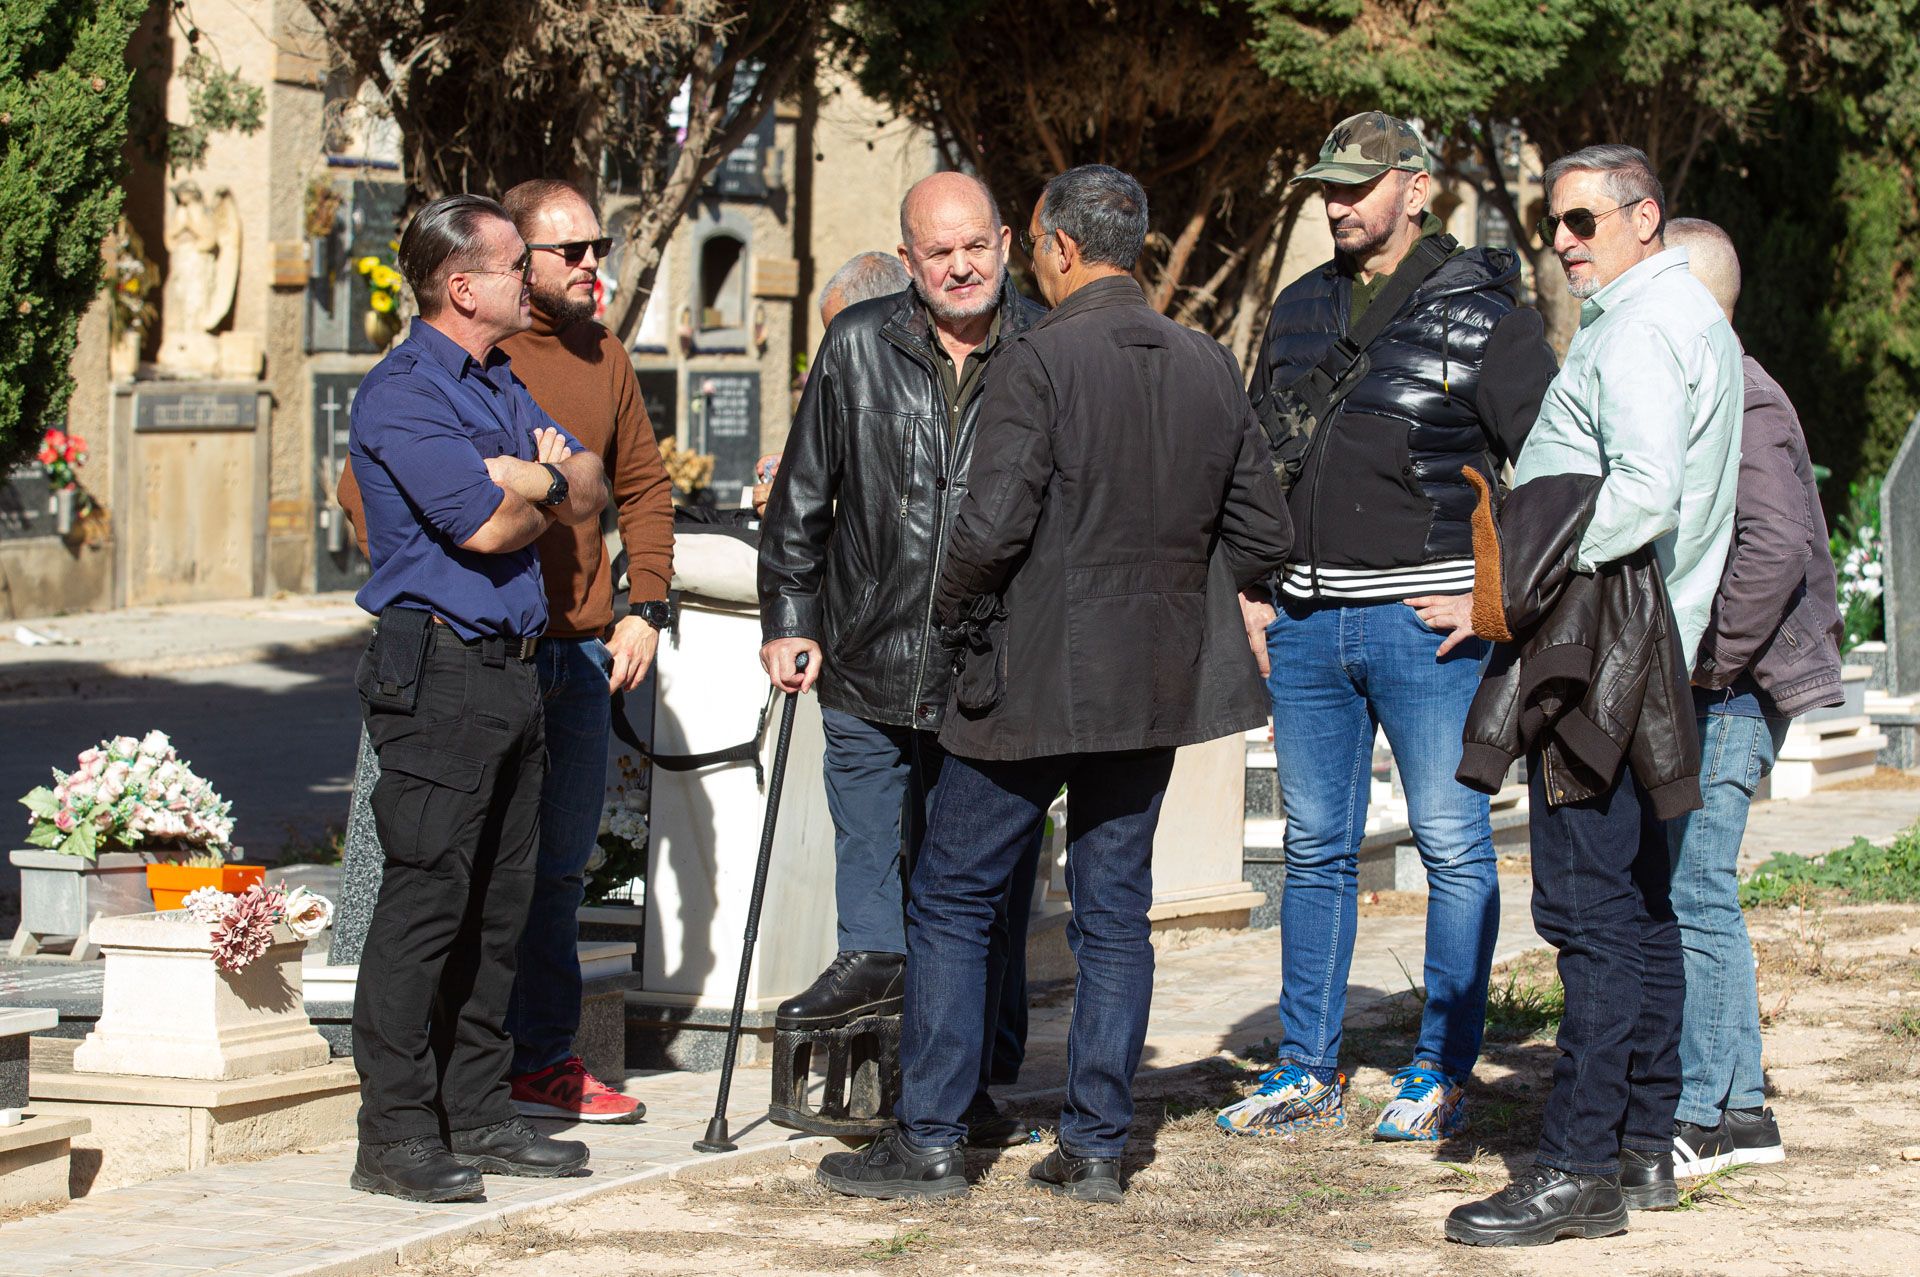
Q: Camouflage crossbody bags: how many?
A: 1